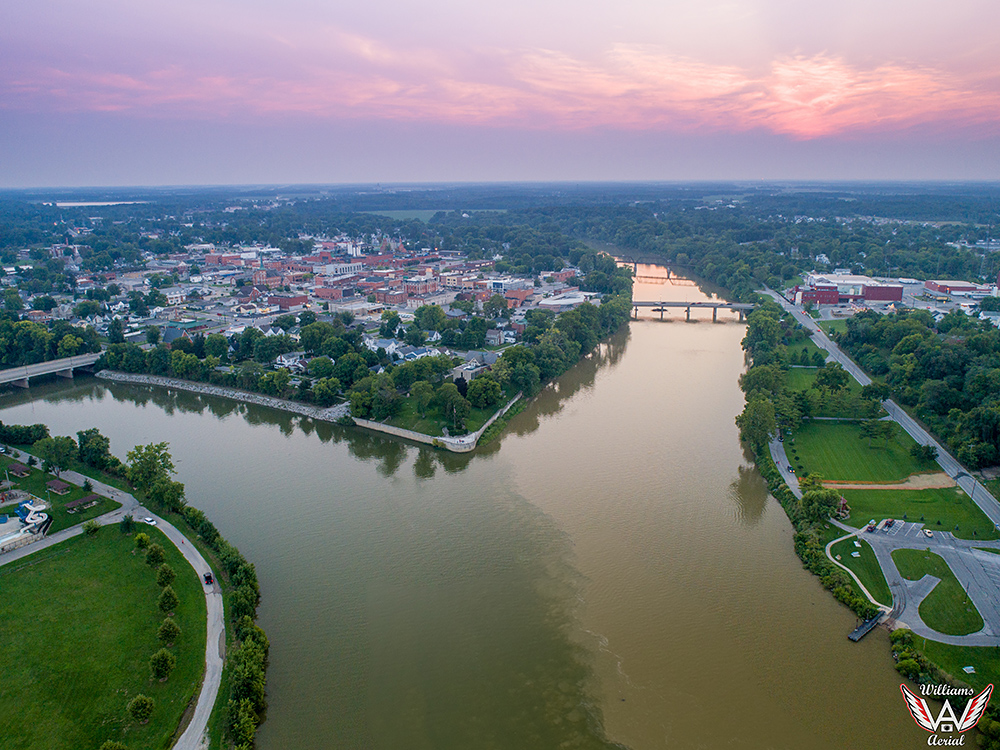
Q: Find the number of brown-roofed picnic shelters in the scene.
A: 3